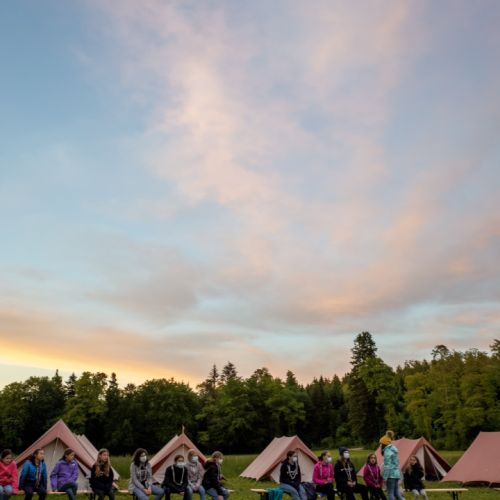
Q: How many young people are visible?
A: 14